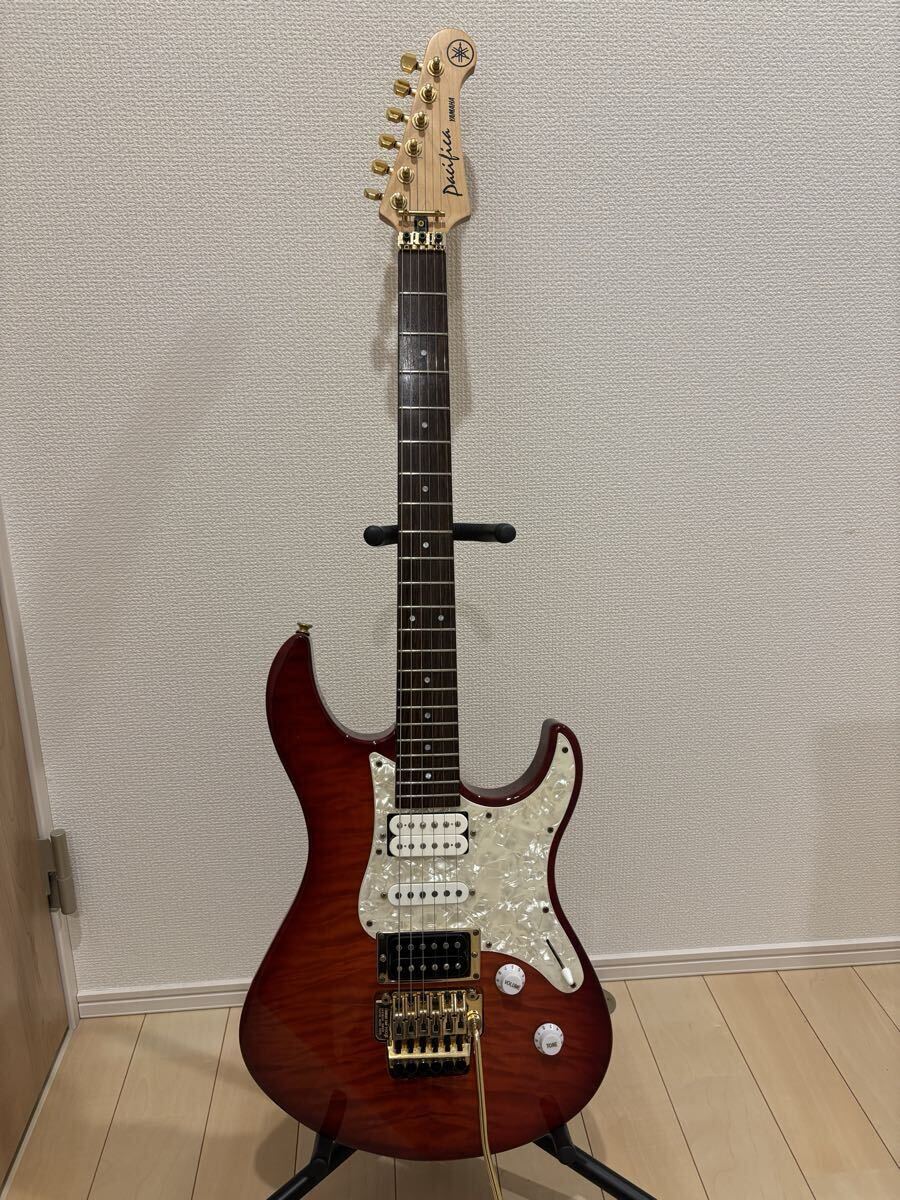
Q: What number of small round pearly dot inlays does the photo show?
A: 10